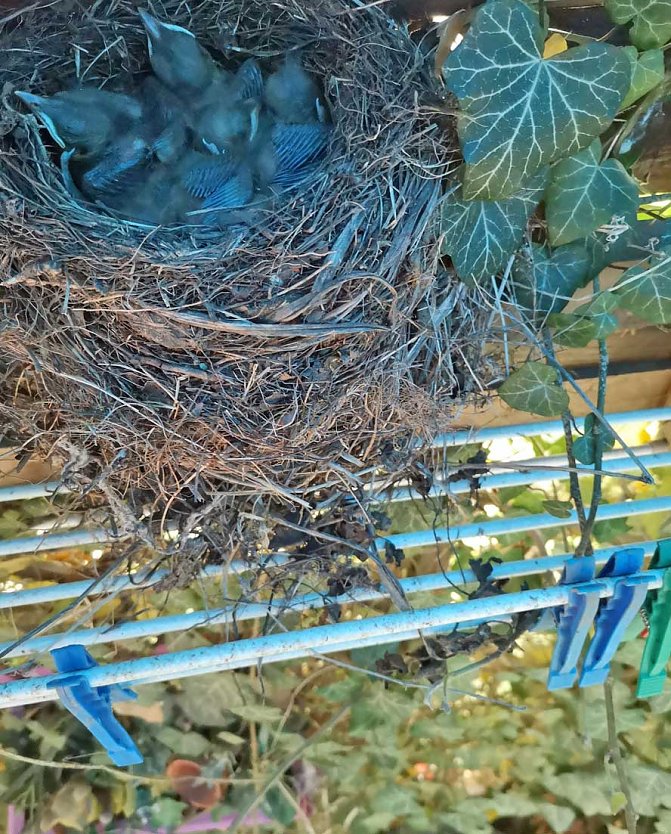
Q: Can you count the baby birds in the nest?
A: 4